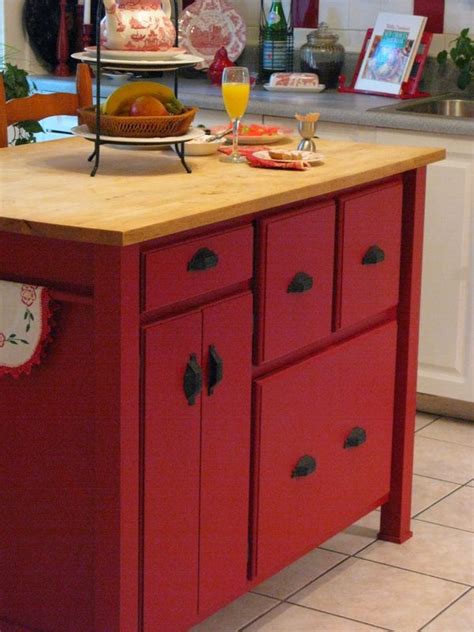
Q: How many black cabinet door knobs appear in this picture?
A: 7